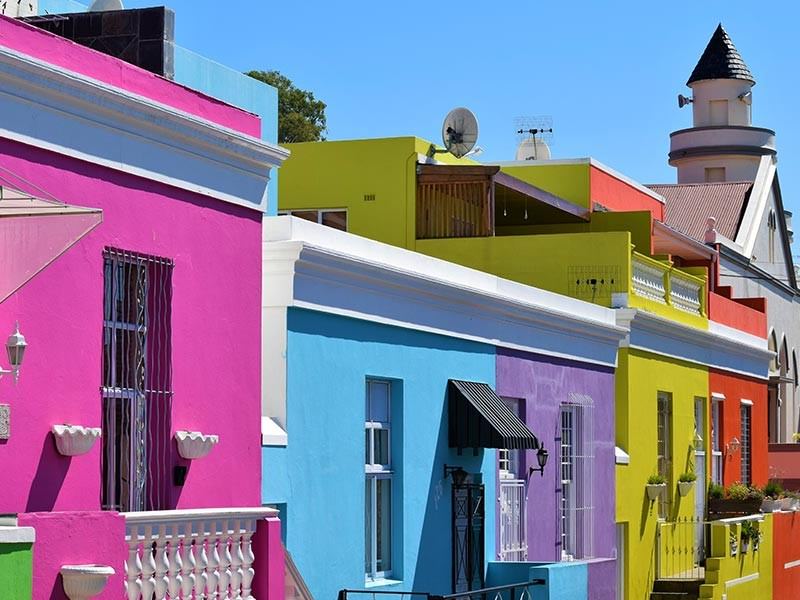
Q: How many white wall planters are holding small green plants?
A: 2